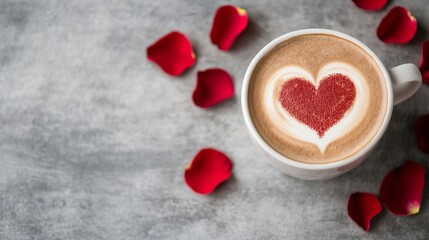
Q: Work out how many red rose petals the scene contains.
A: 10